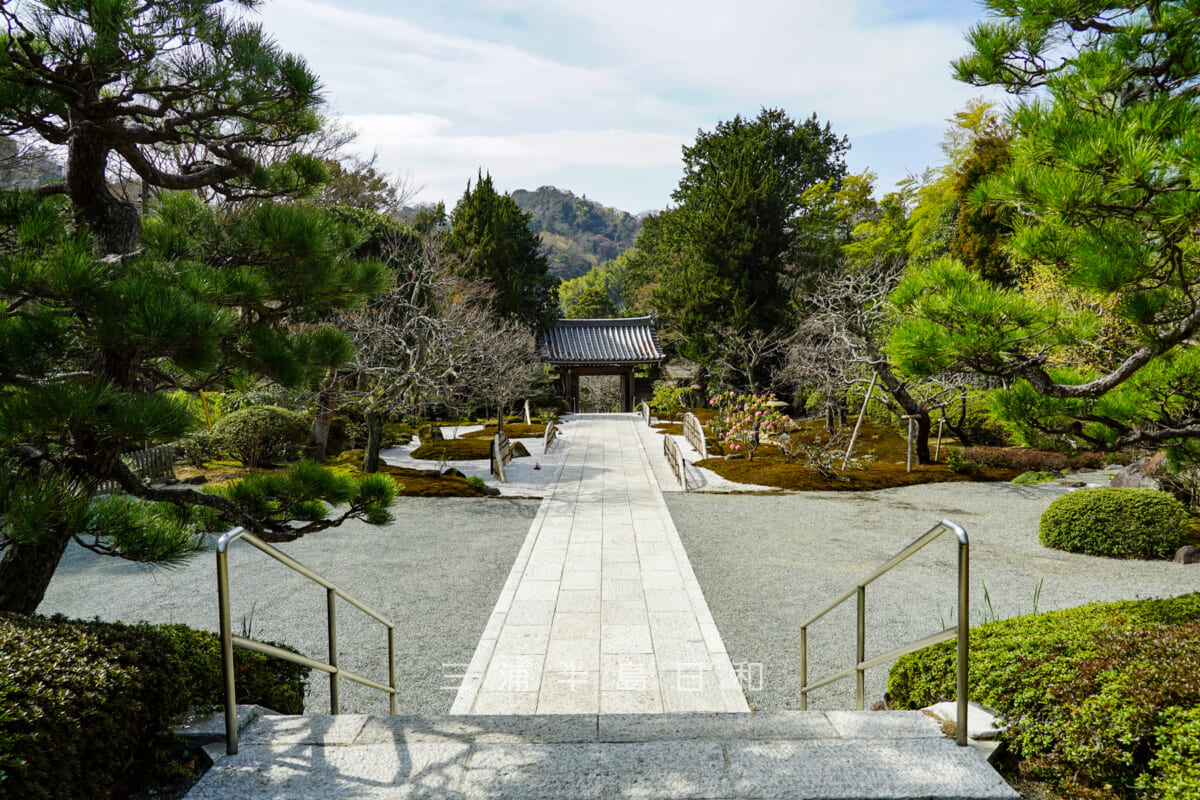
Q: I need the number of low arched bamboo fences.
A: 6